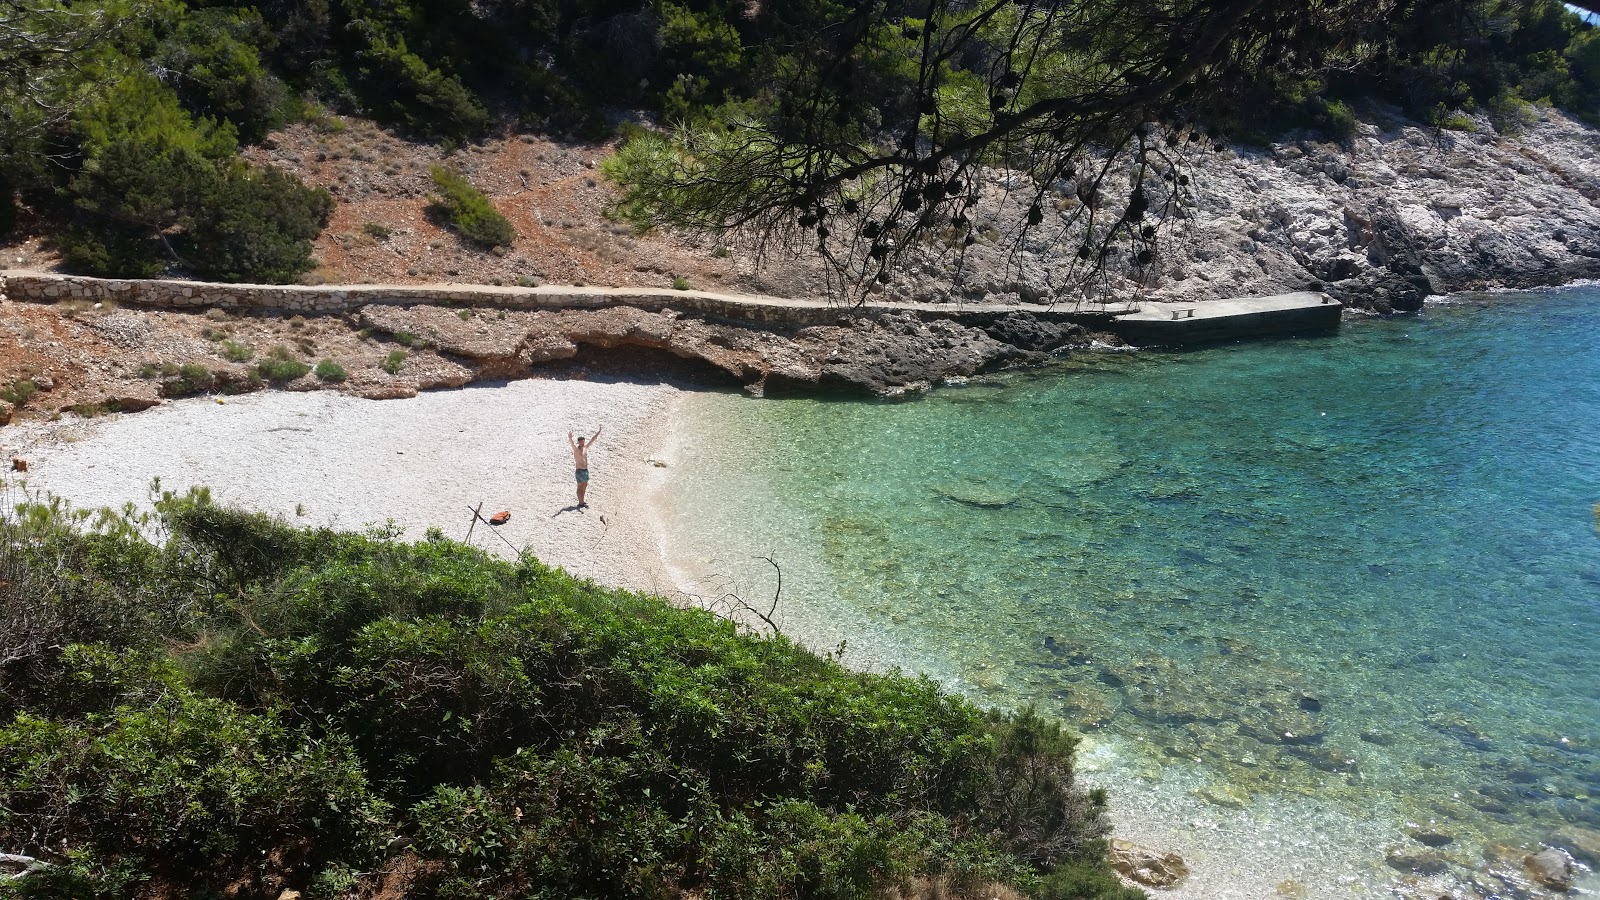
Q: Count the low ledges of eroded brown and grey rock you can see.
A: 1